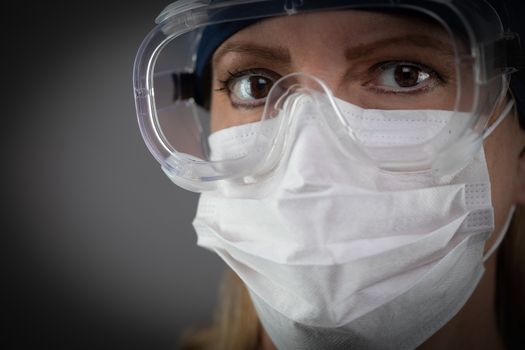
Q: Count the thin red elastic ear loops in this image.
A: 0